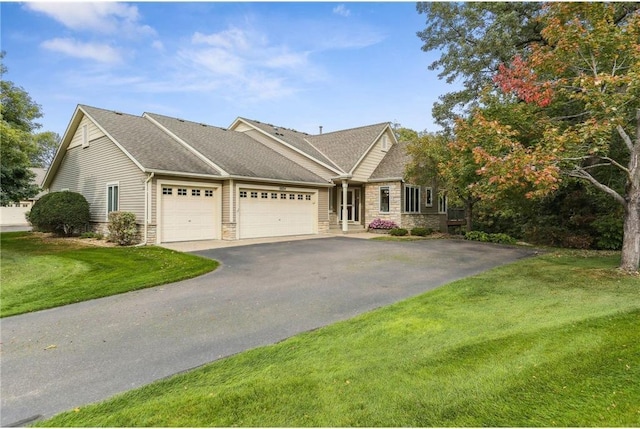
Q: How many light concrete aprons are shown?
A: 1